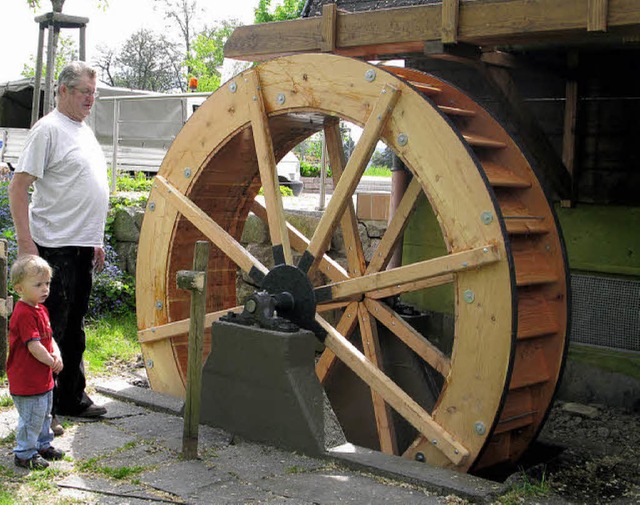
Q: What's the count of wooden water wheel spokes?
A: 14